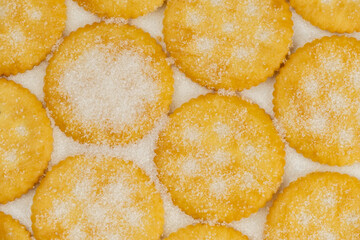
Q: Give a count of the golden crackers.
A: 12